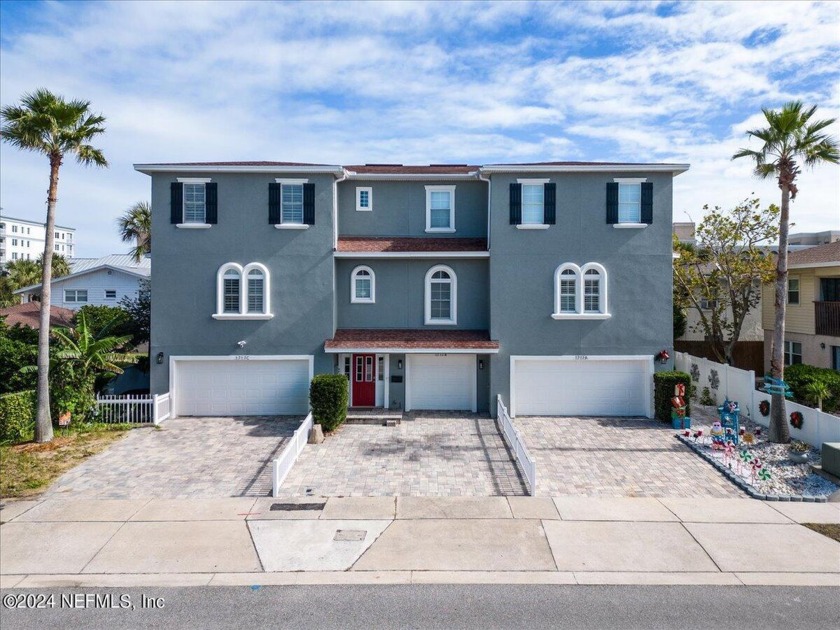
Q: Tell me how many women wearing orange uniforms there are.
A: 0